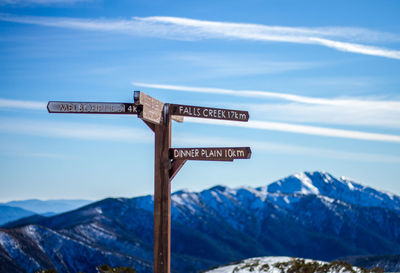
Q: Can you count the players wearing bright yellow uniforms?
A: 0